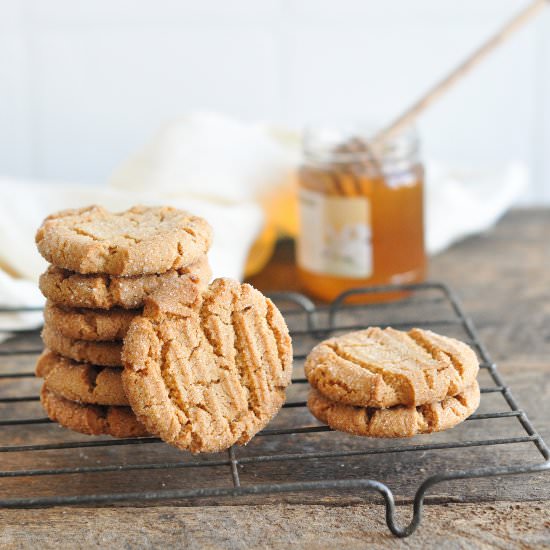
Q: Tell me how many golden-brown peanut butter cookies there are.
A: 9